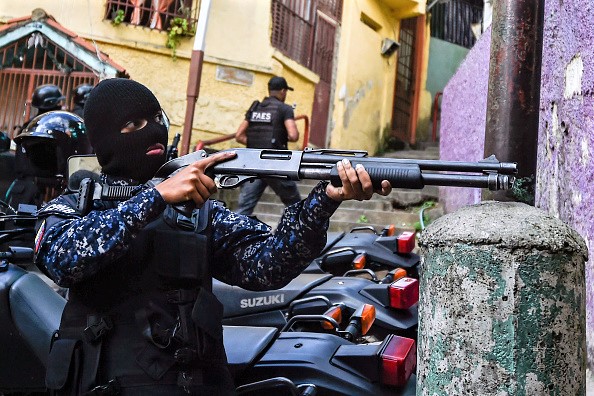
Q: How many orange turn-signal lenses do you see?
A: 5